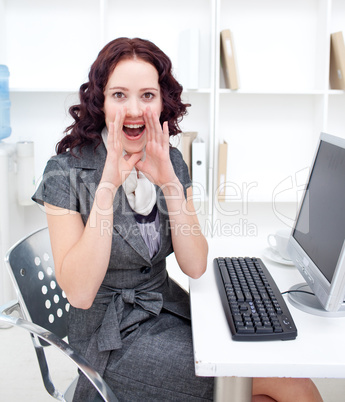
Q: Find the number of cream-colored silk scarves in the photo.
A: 1